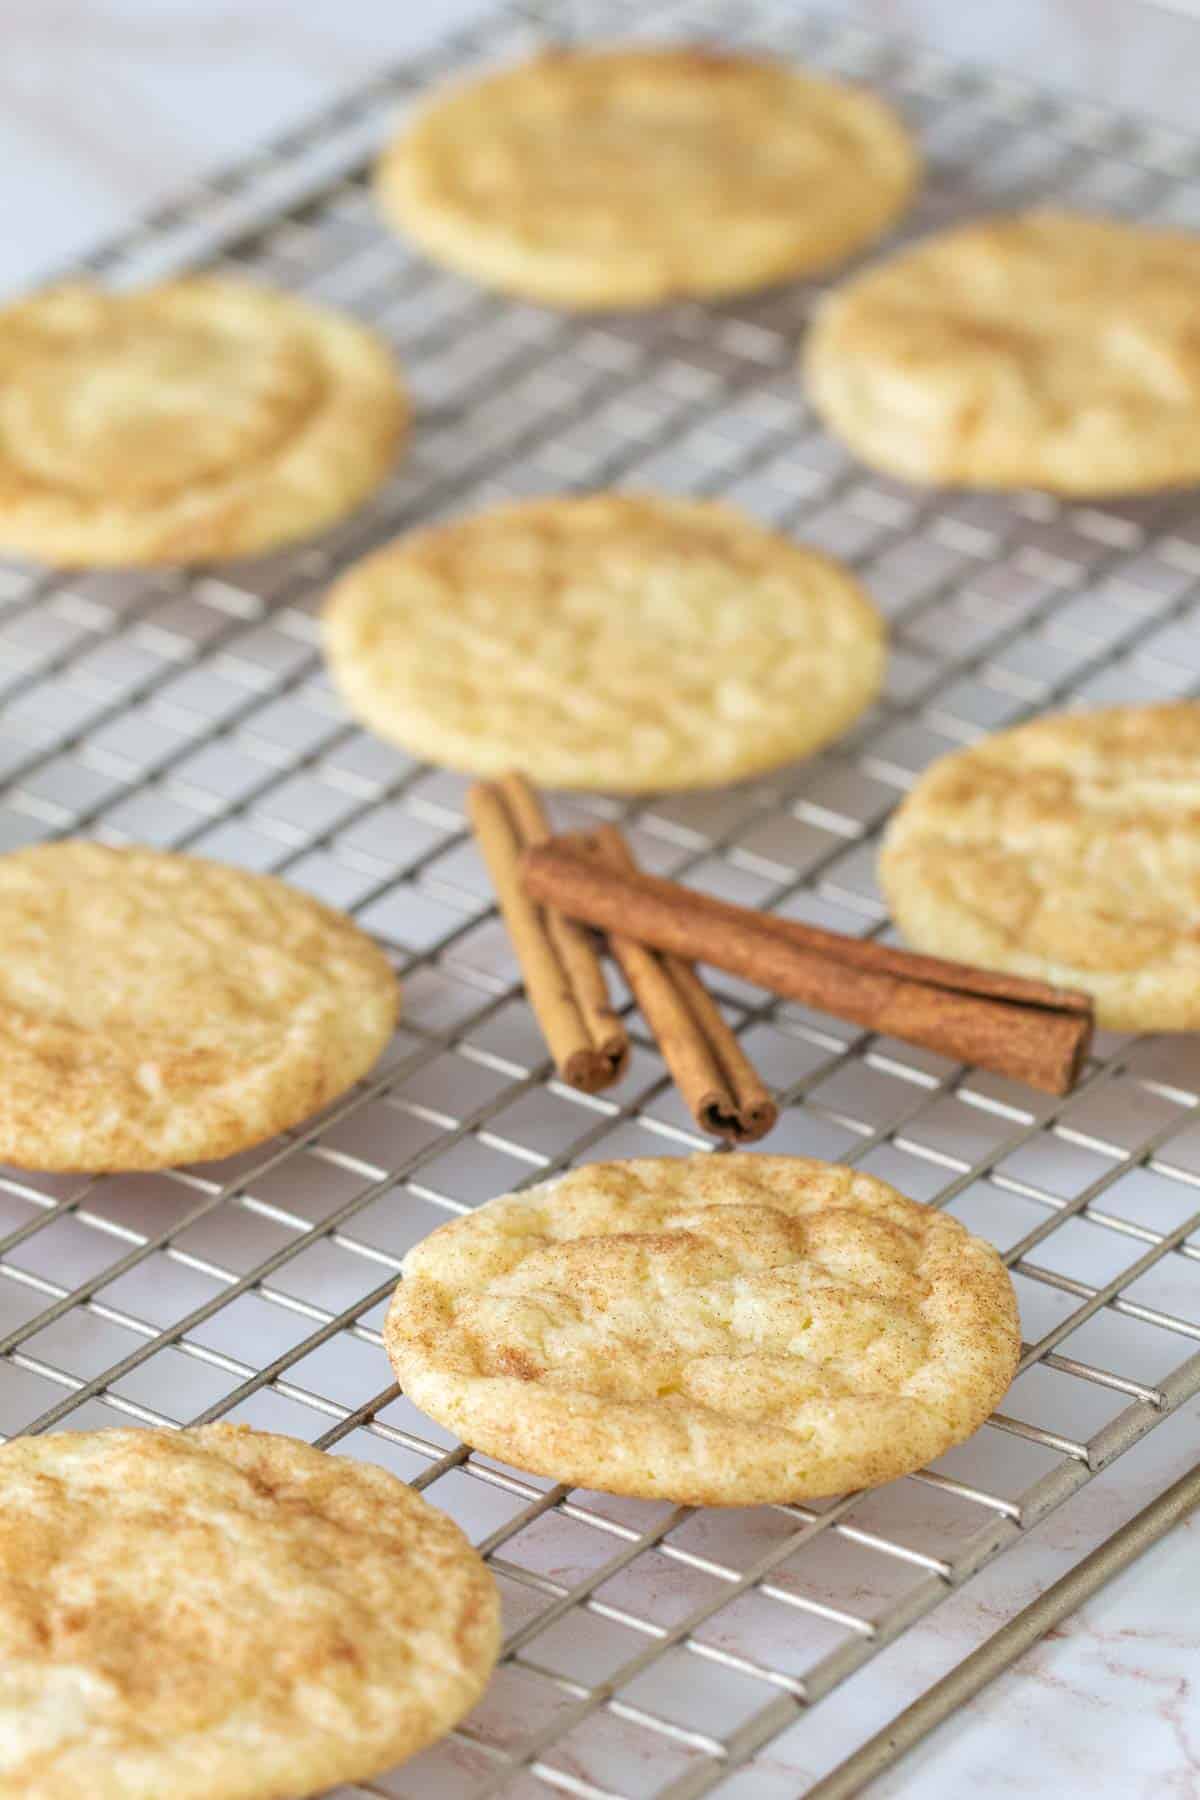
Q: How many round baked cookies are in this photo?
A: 8